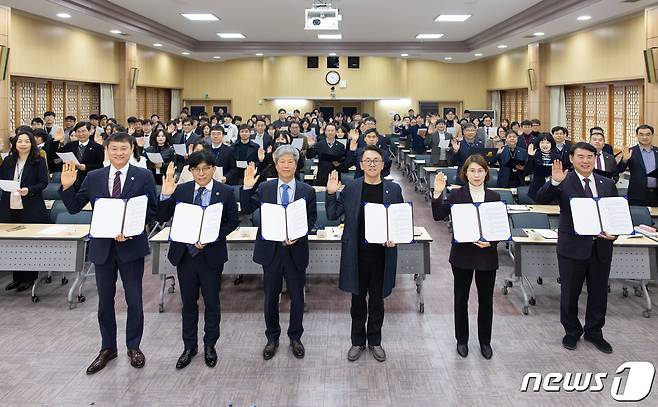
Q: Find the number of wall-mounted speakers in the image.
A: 4